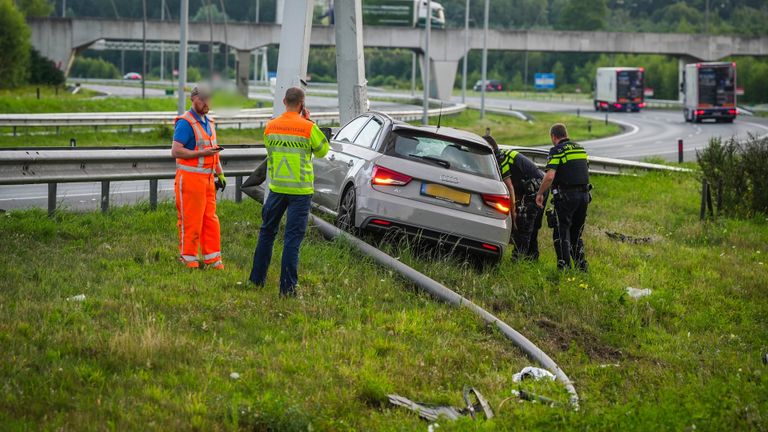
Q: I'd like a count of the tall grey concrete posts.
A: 2